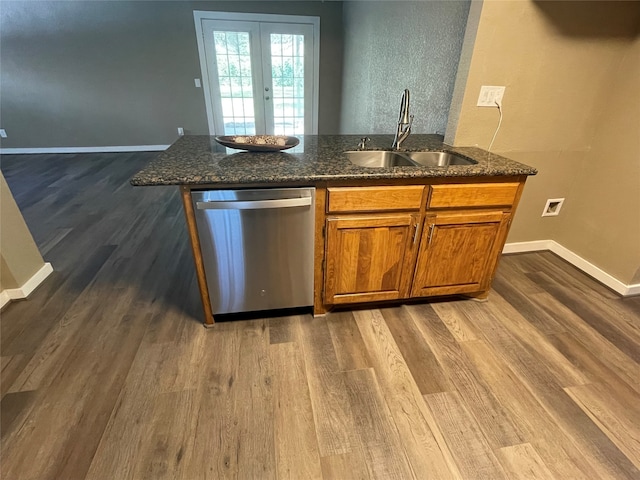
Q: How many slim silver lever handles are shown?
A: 2